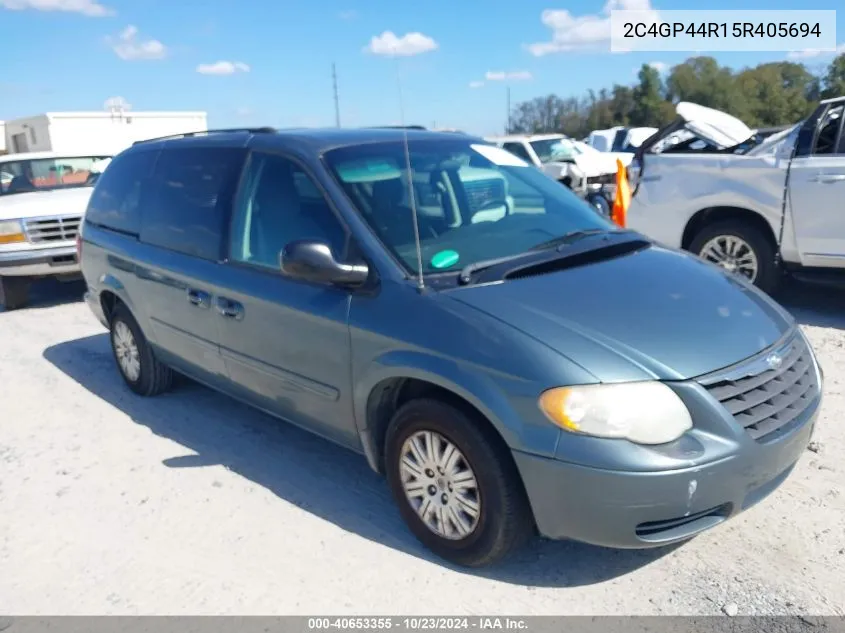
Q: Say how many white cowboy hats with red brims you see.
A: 0